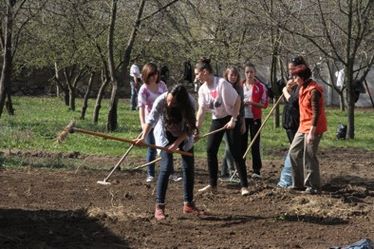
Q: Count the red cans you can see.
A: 0